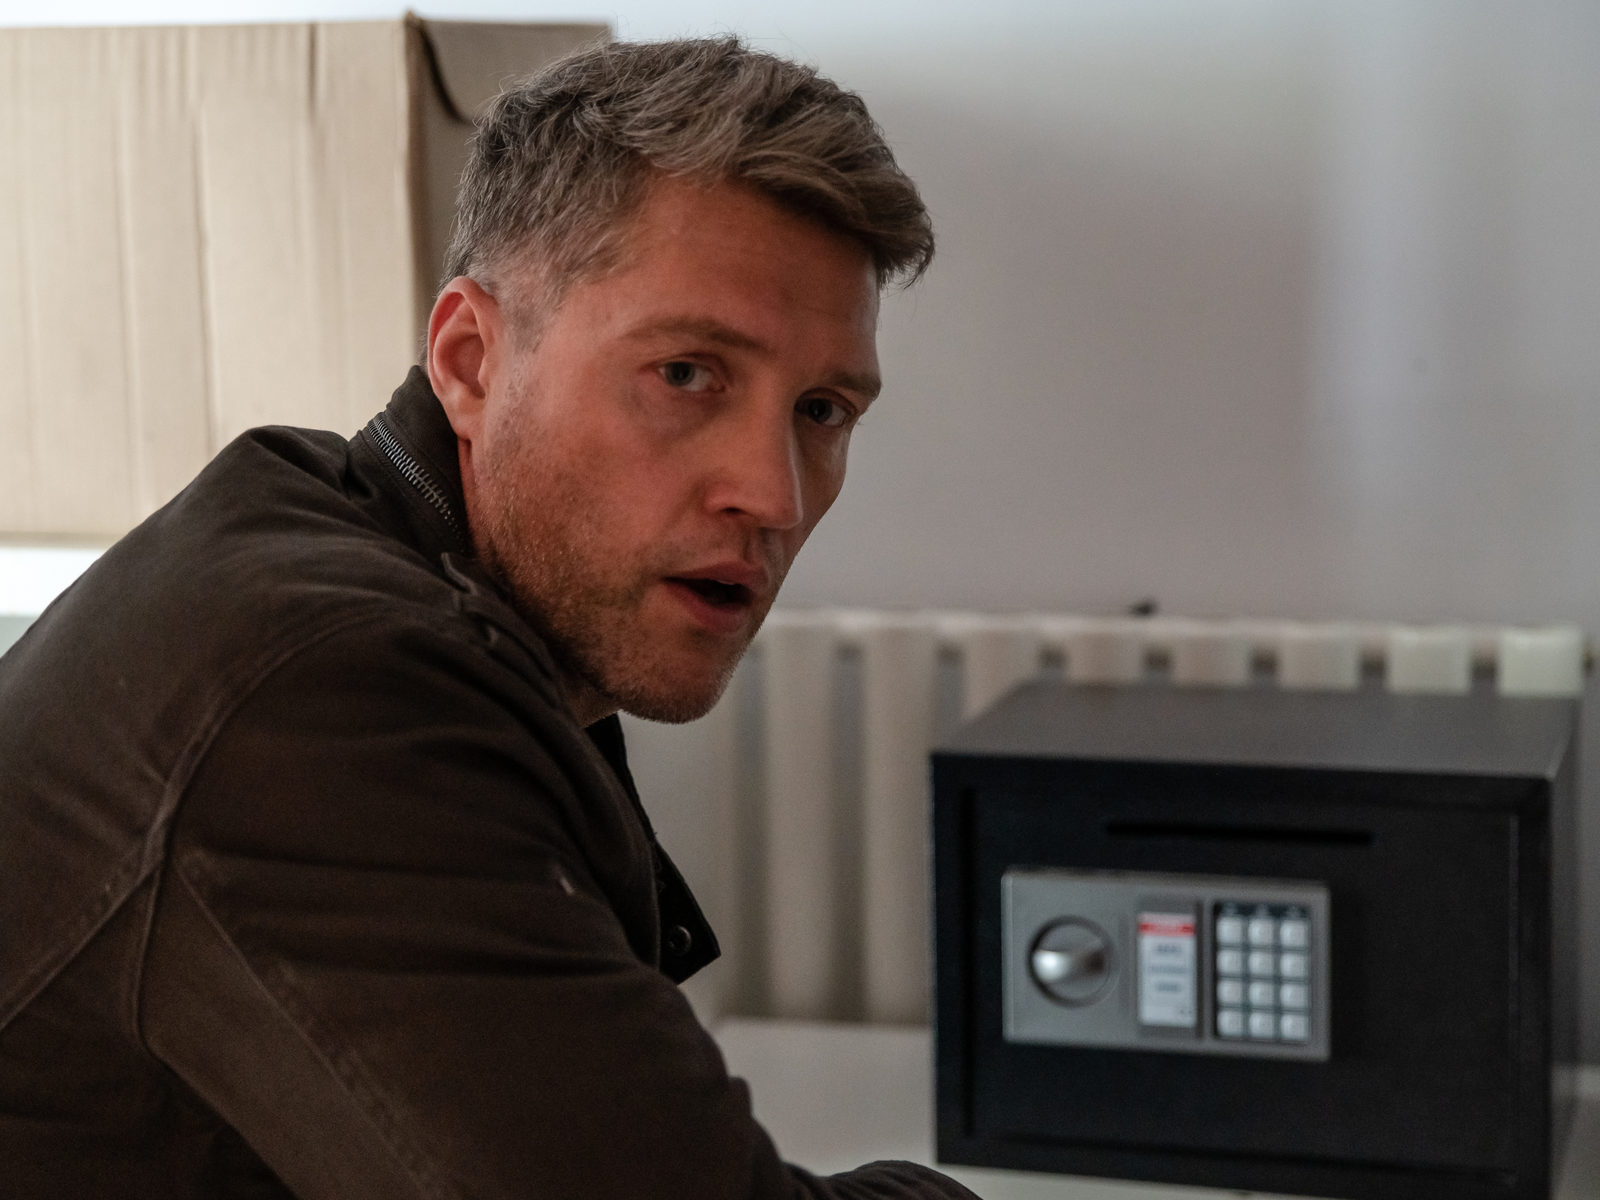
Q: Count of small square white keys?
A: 12